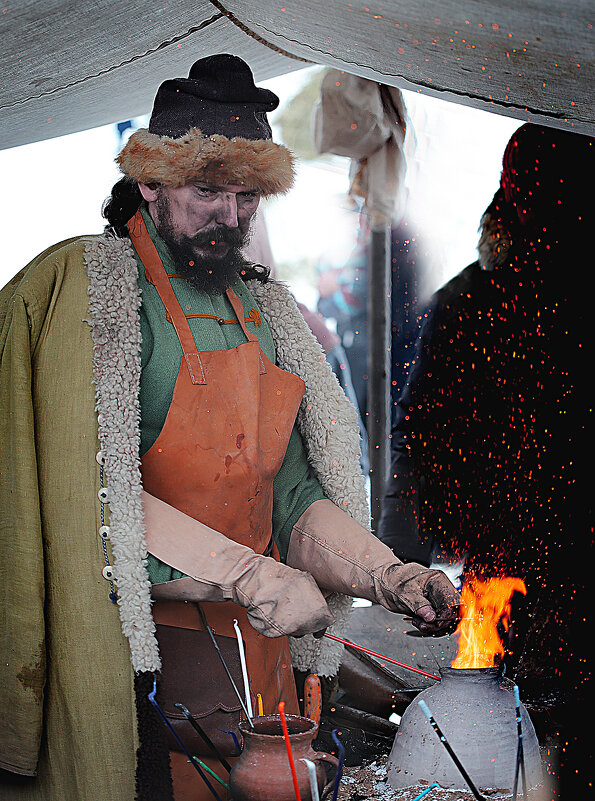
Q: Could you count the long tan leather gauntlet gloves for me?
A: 2